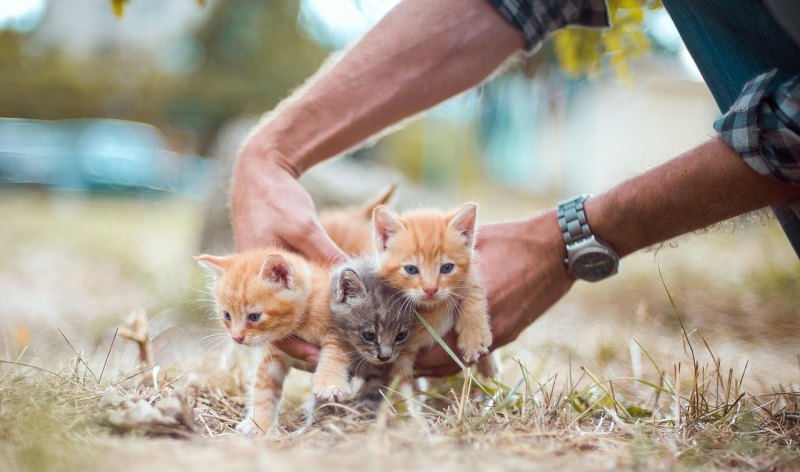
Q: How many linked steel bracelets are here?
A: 1